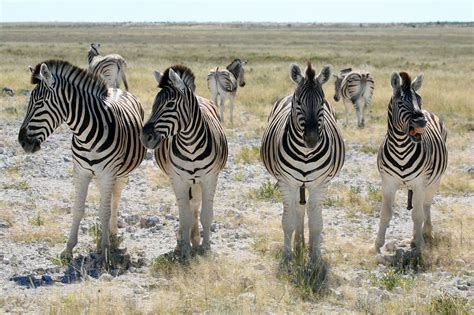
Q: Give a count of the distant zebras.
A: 3